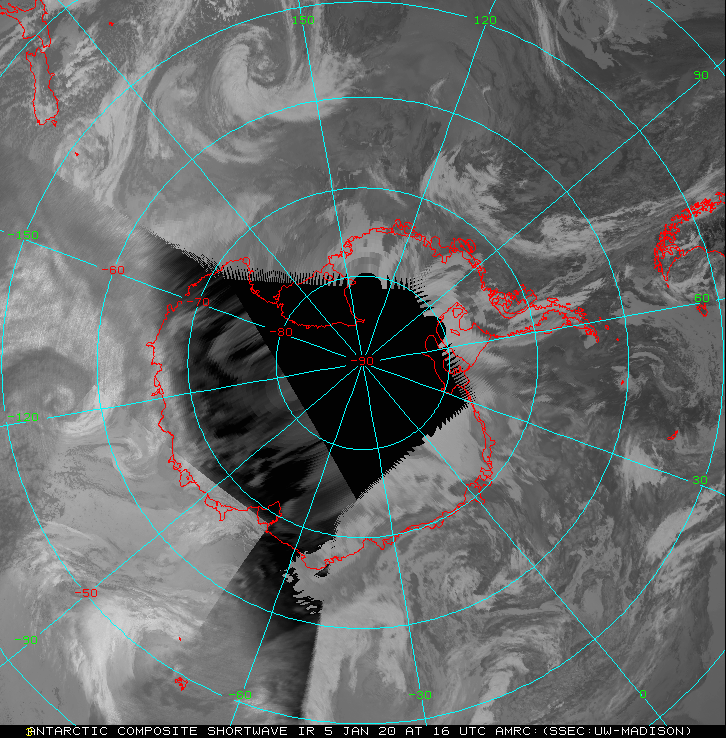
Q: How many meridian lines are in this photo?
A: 12